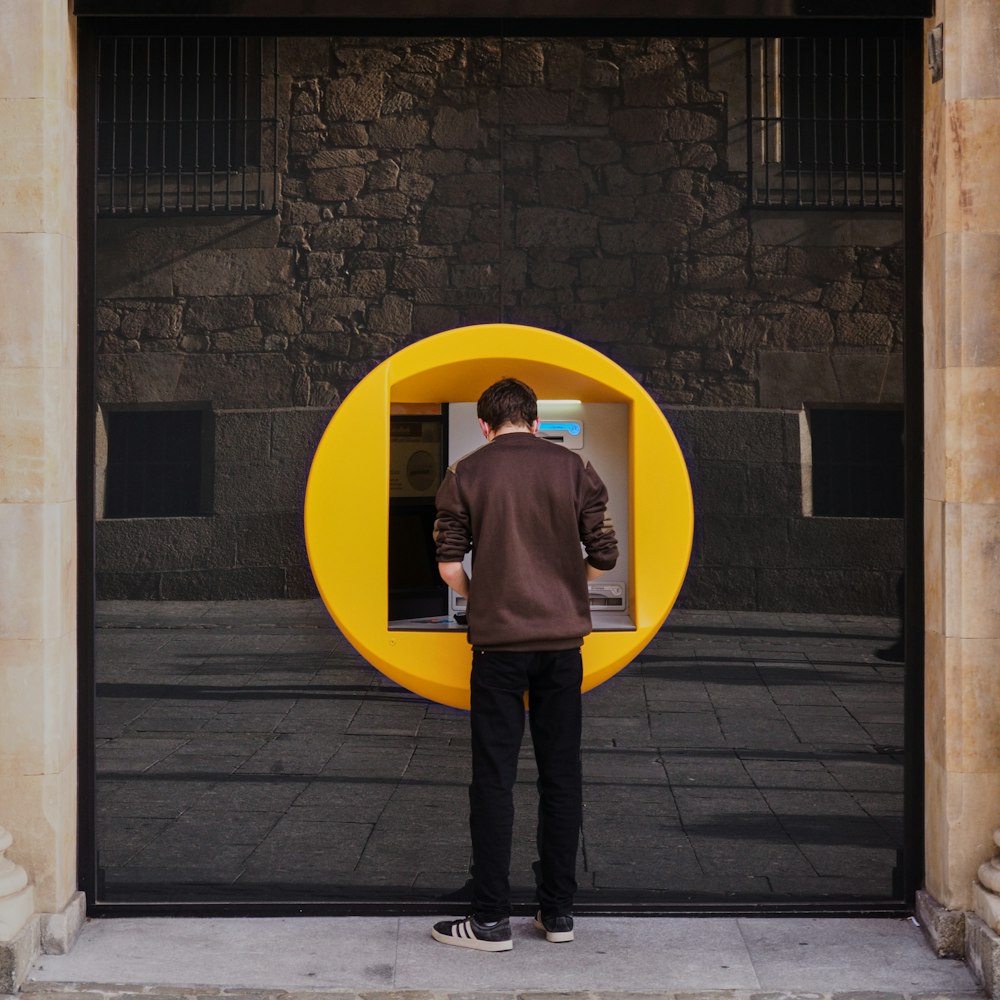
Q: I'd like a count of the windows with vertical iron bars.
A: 2